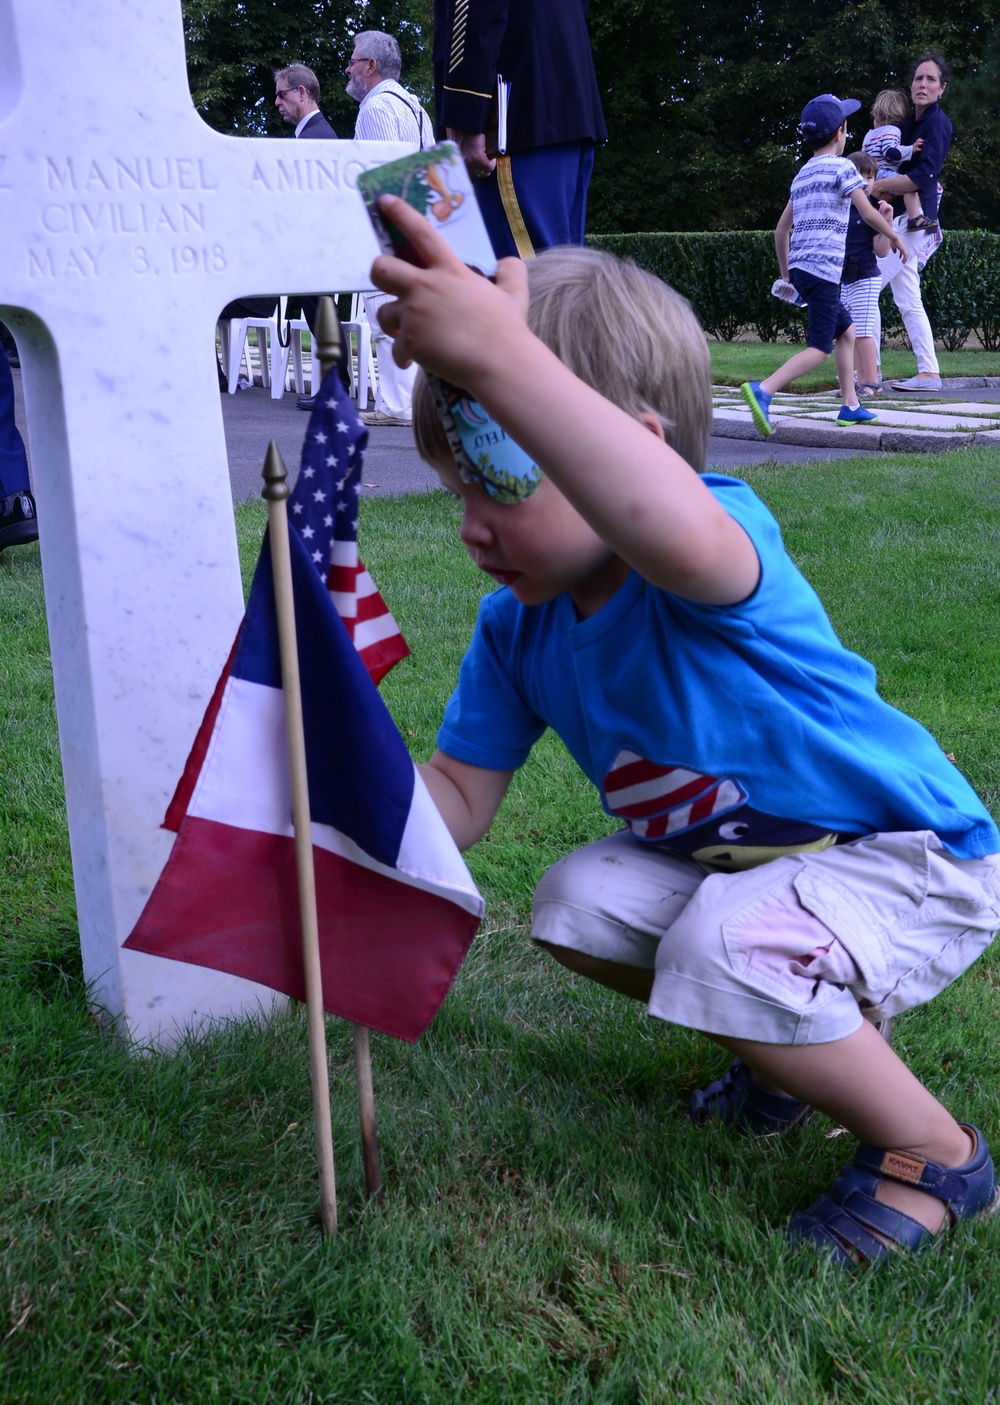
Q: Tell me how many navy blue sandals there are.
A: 2